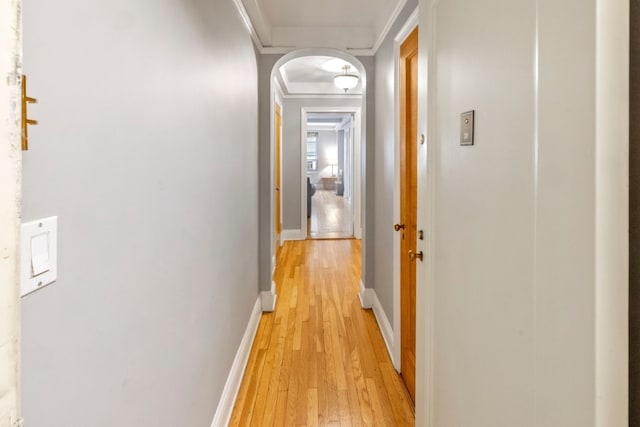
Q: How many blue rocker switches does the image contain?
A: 0